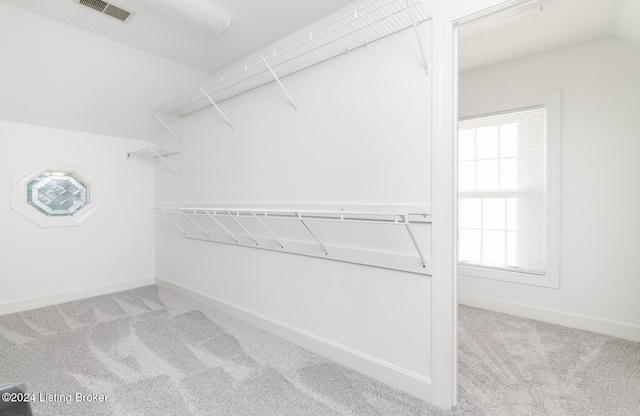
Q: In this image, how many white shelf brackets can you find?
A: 12